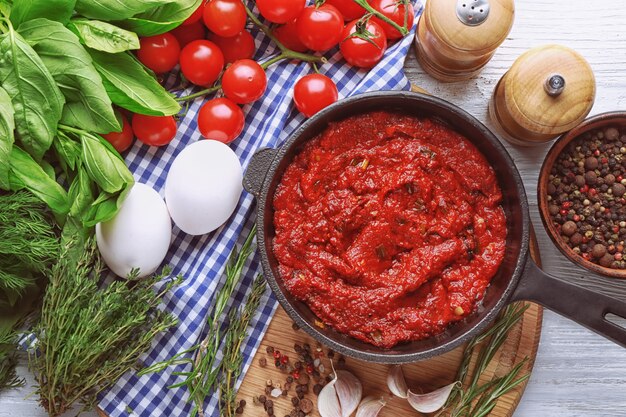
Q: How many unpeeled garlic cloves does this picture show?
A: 5